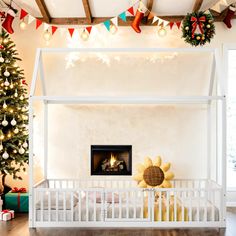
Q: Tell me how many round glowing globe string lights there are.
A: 5